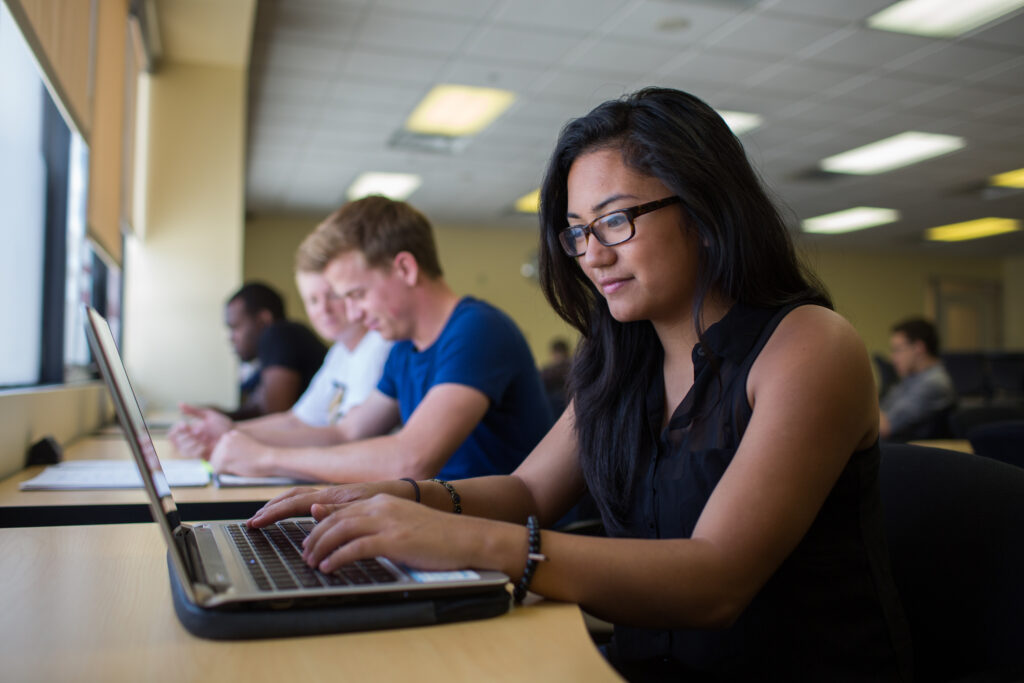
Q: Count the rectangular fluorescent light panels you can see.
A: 9